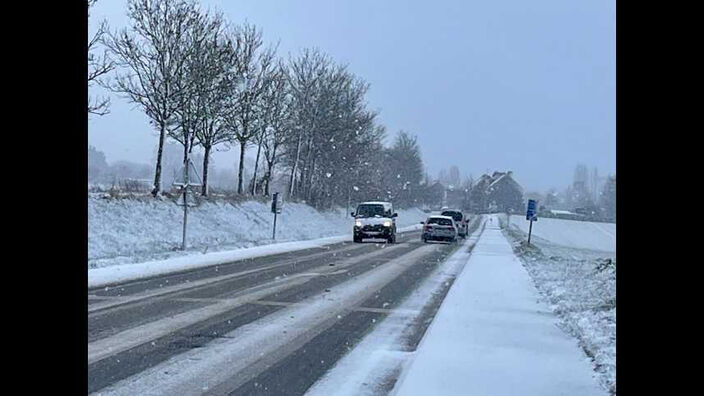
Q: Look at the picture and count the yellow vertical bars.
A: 0